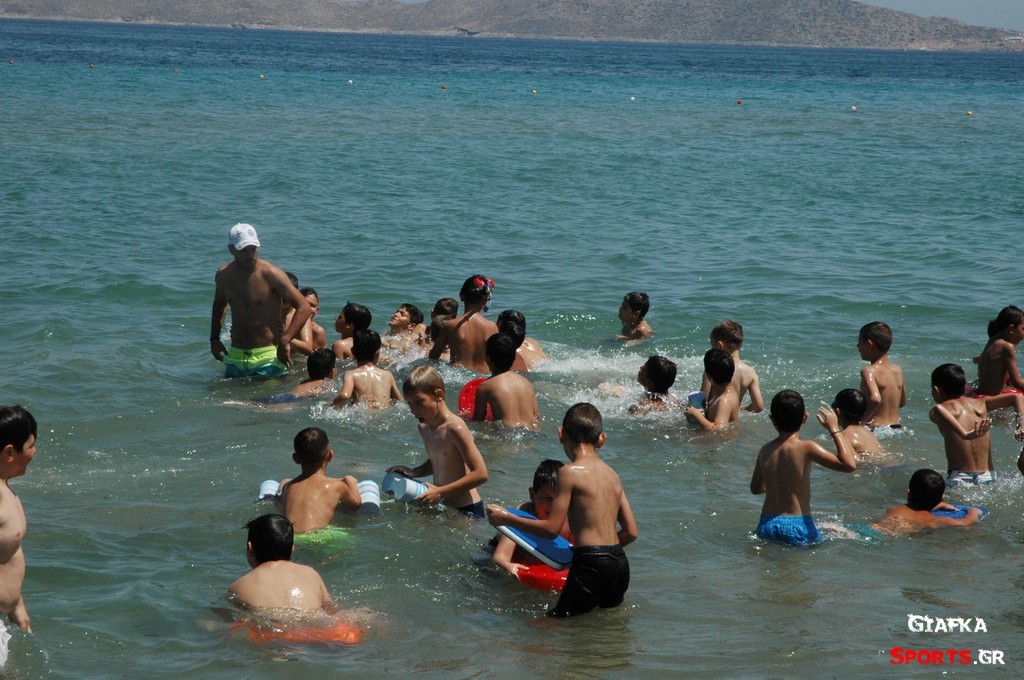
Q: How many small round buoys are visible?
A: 11